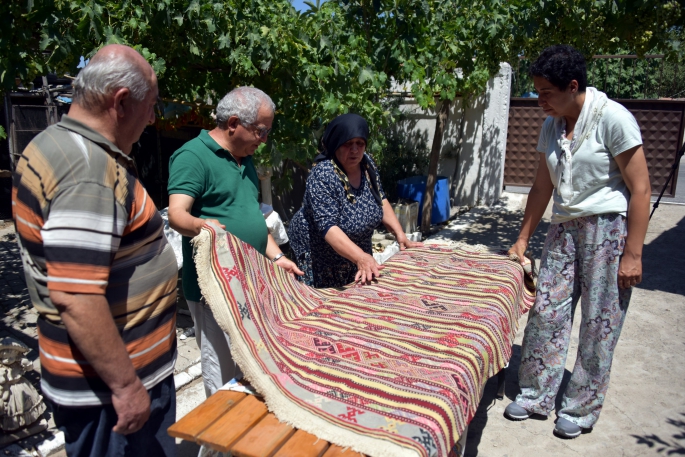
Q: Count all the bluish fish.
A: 0